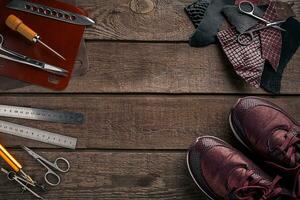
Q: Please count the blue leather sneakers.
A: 0